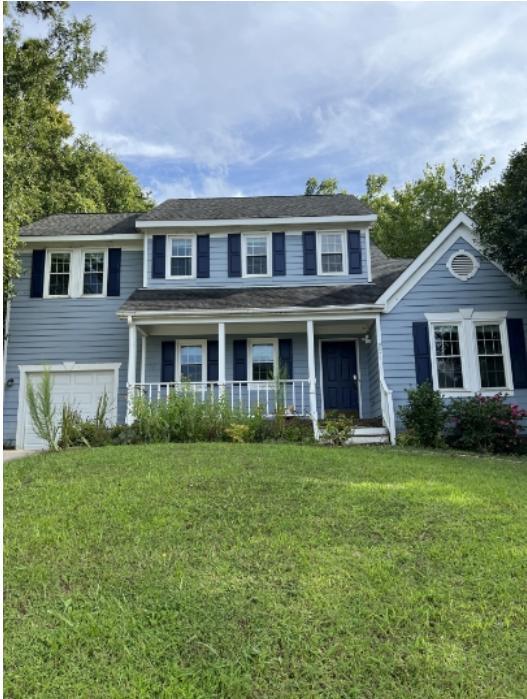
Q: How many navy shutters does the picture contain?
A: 14